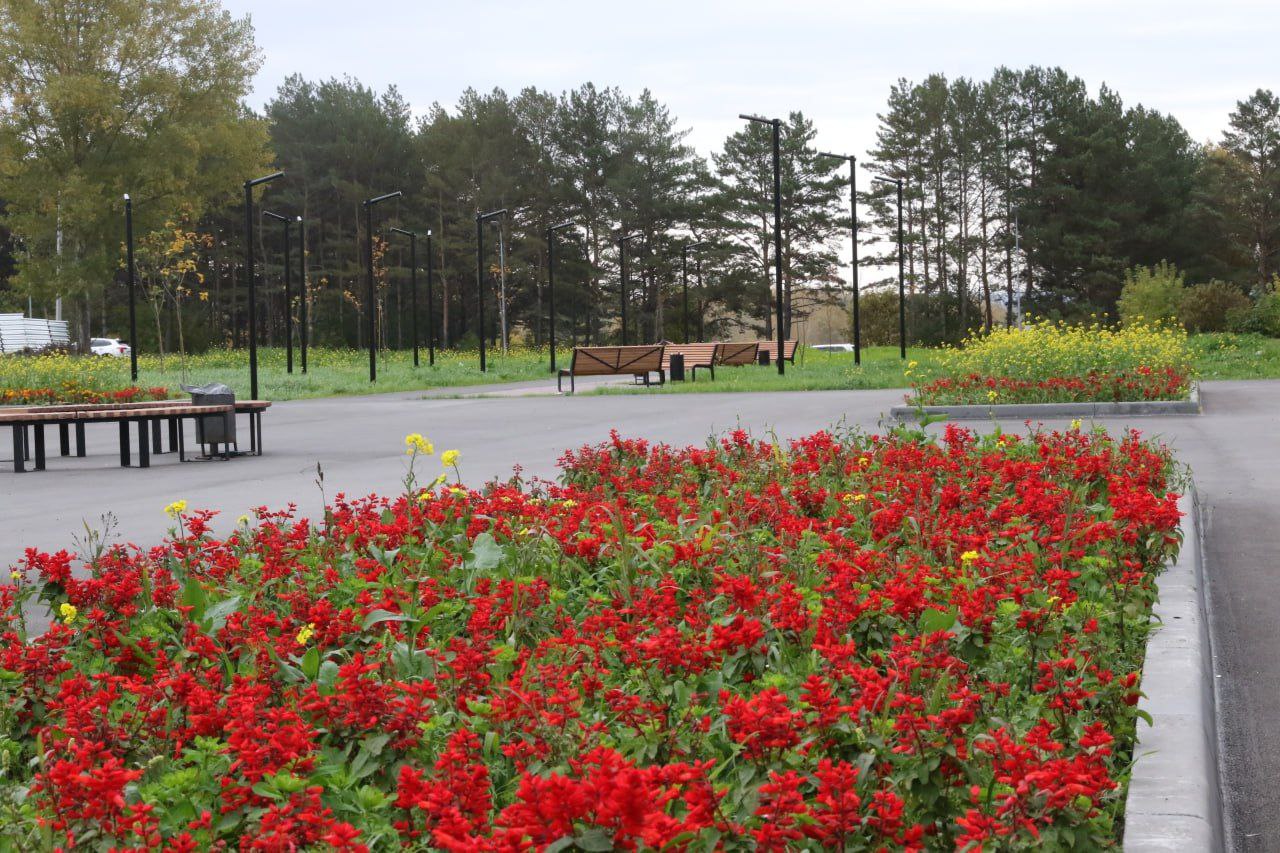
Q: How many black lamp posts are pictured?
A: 14